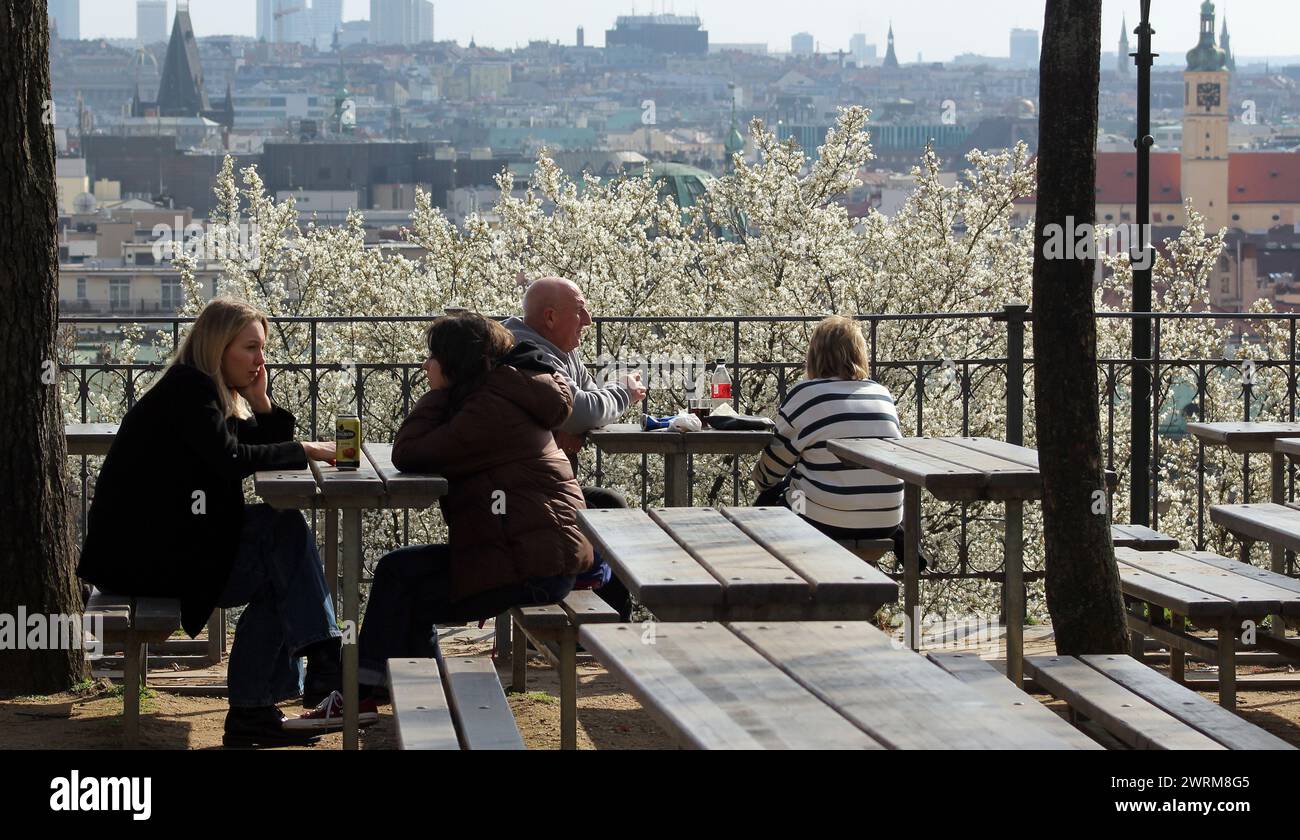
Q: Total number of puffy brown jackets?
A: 1